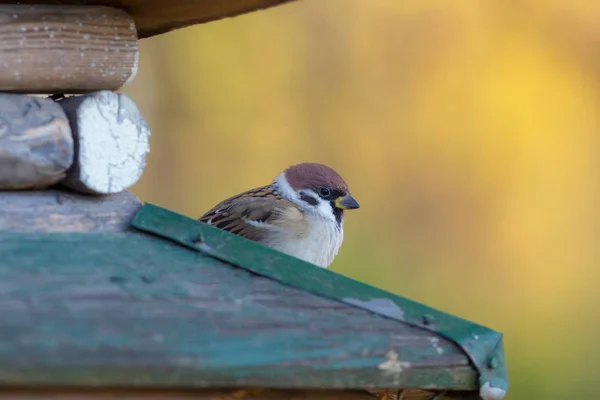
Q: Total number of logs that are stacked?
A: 4